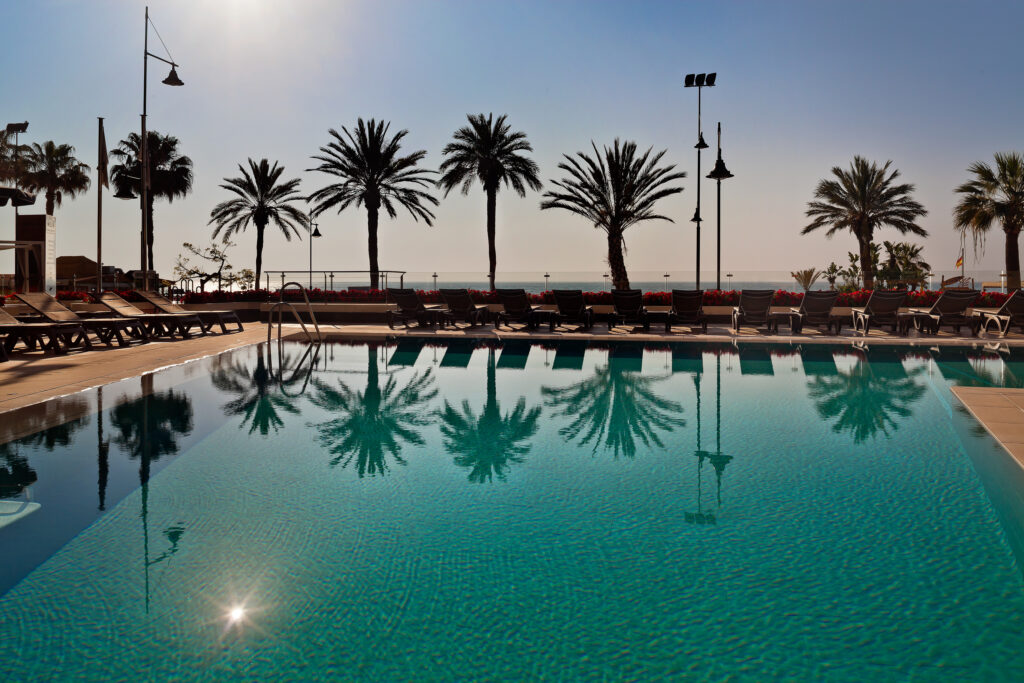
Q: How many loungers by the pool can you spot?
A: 15